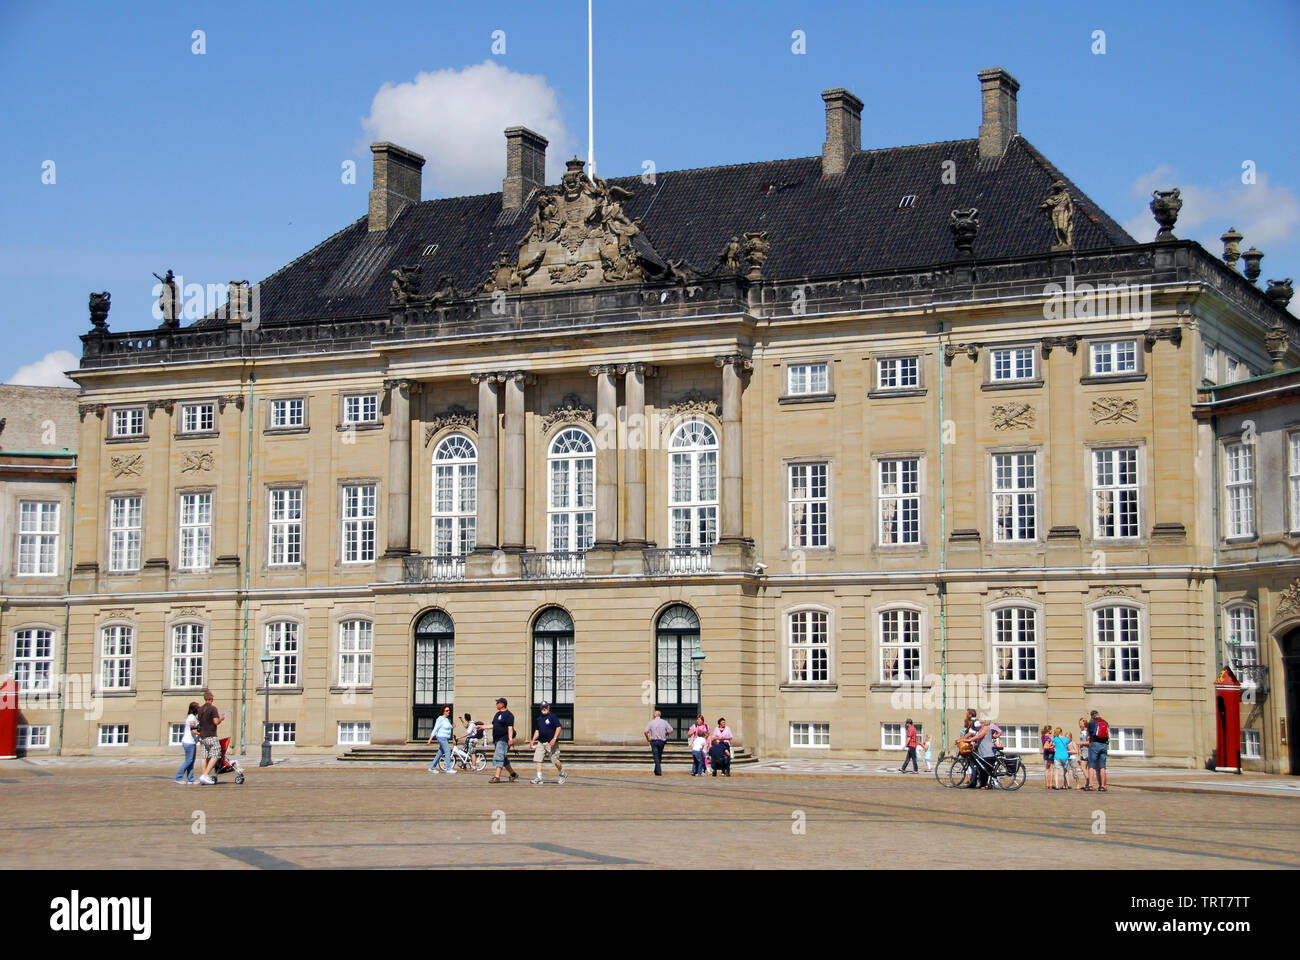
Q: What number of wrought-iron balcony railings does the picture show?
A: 3